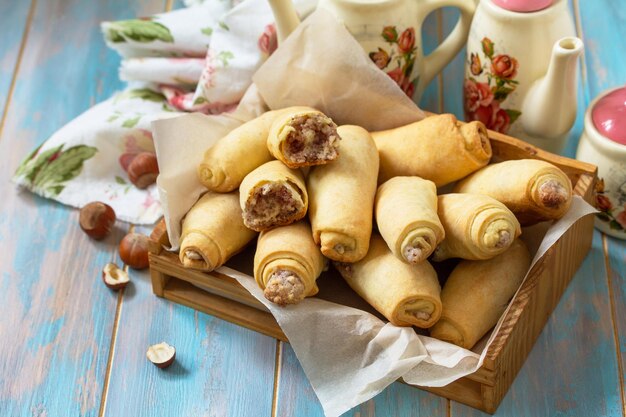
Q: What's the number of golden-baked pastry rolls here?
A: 12